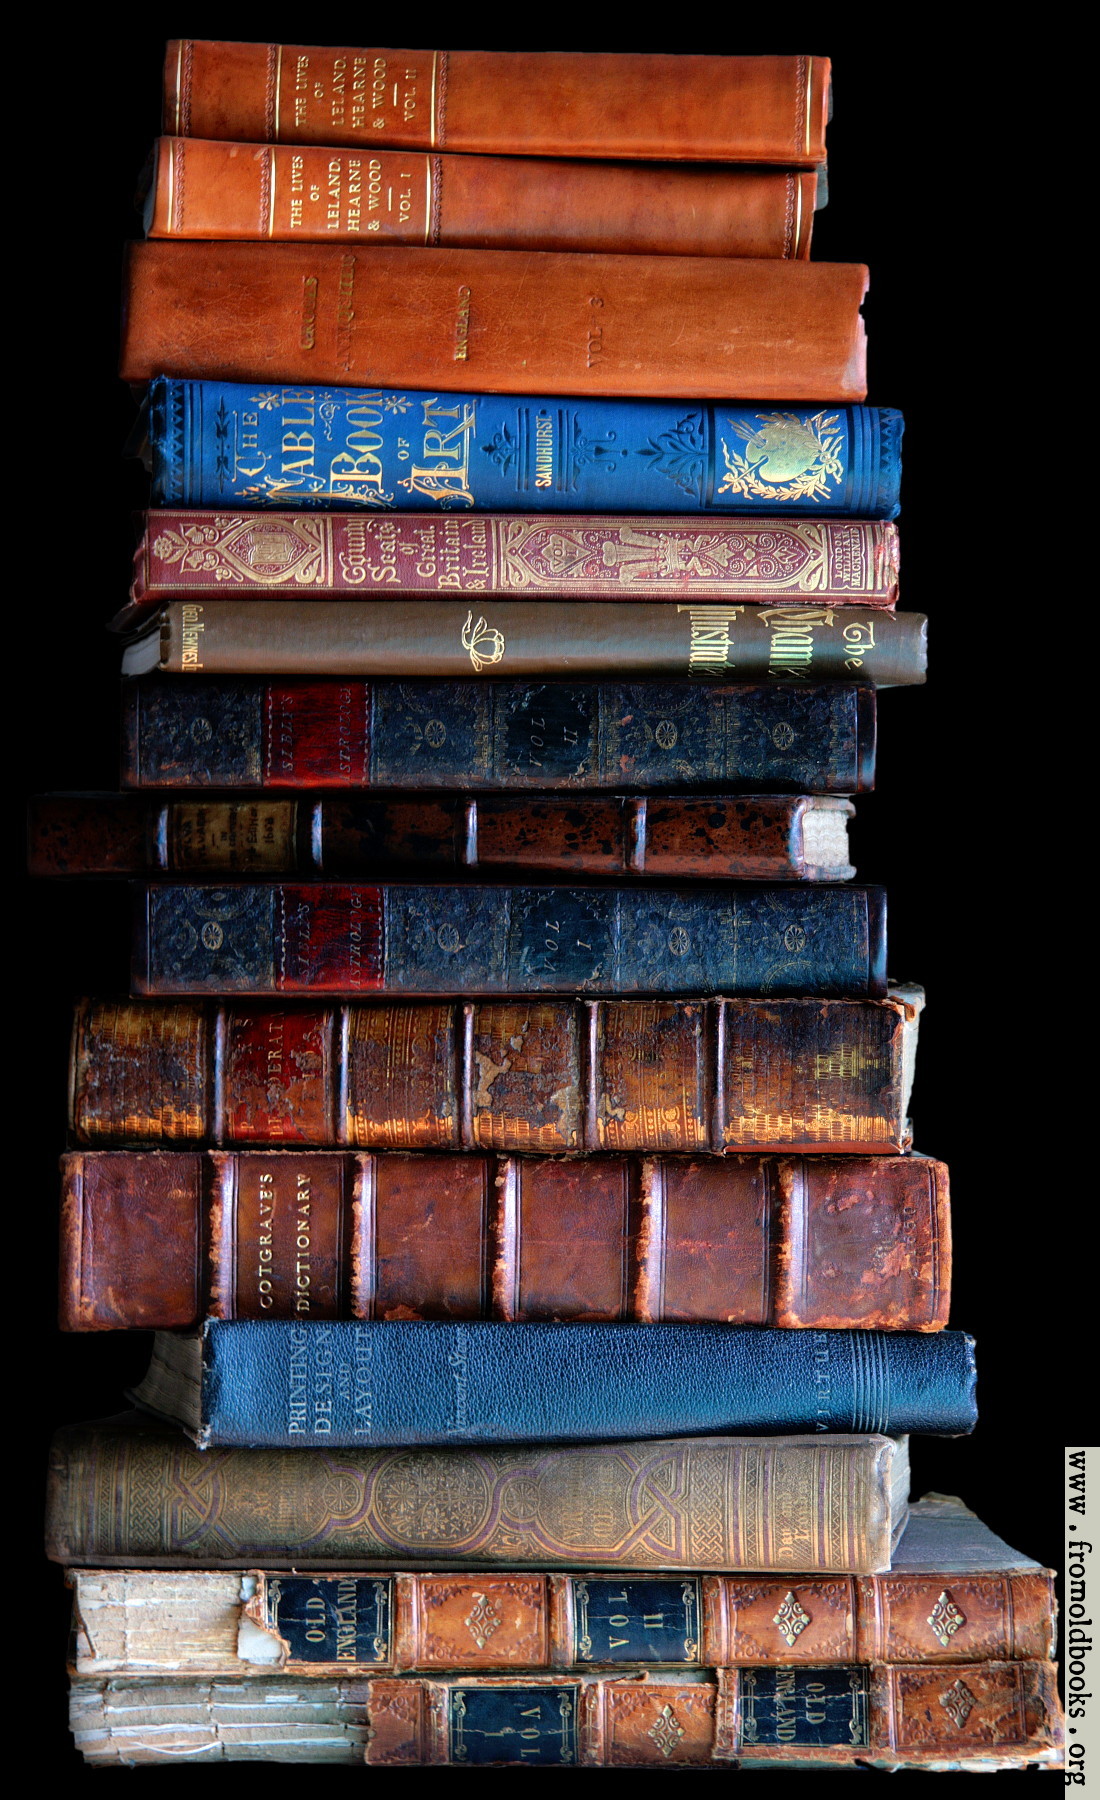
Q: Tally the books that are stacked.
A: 15